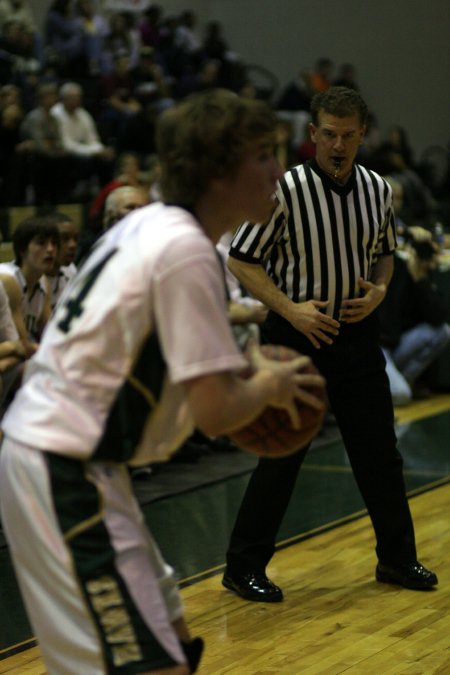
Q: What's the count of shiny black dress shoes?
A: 2